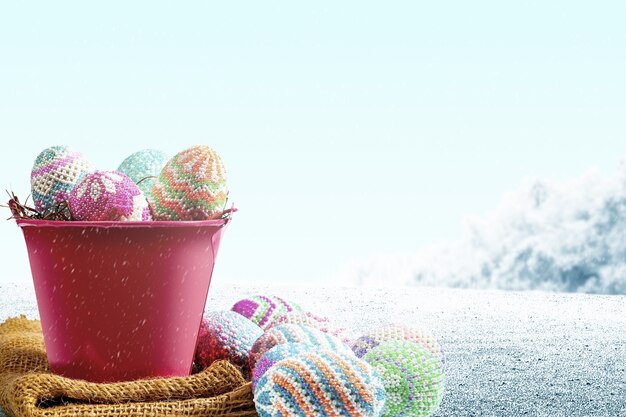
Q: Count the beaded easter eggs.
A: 12